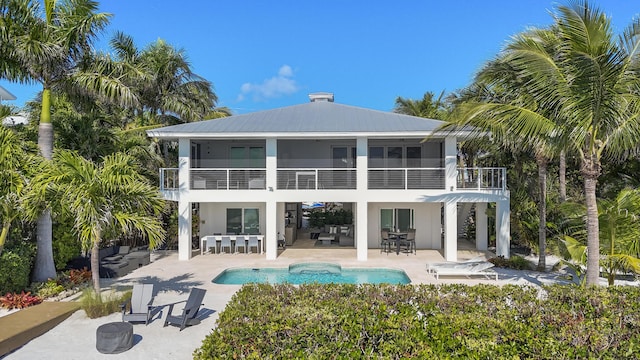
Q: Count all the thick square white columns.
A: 6